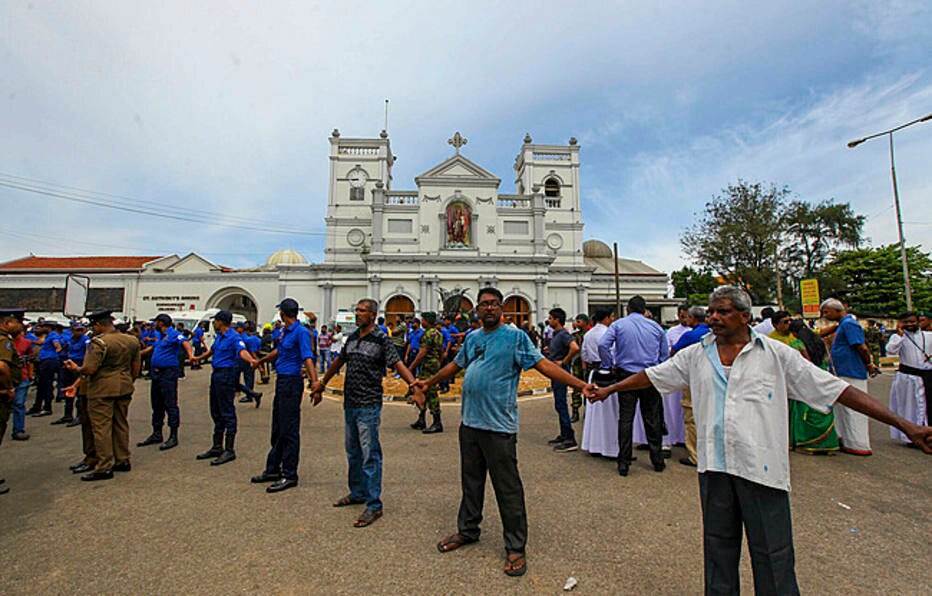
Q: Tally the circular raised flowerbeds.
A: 1